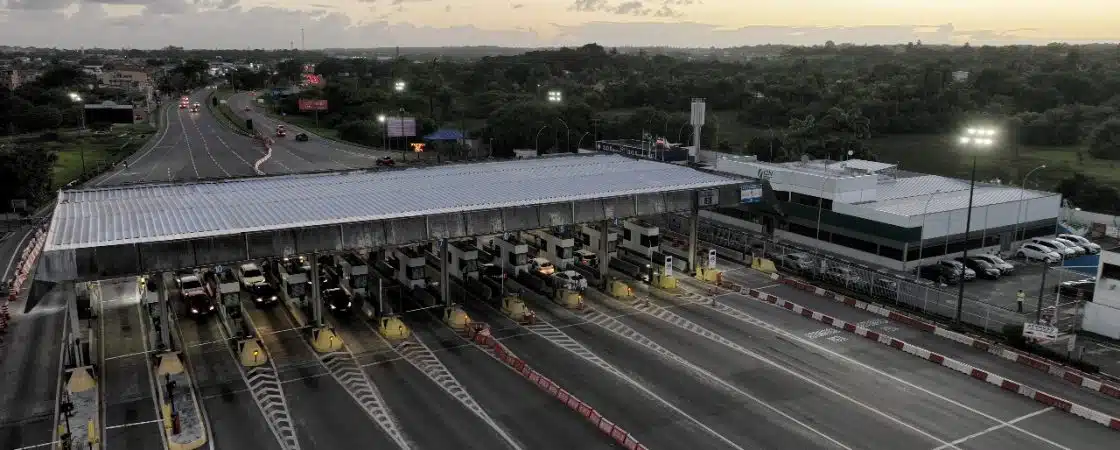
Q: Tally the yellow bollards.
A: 12